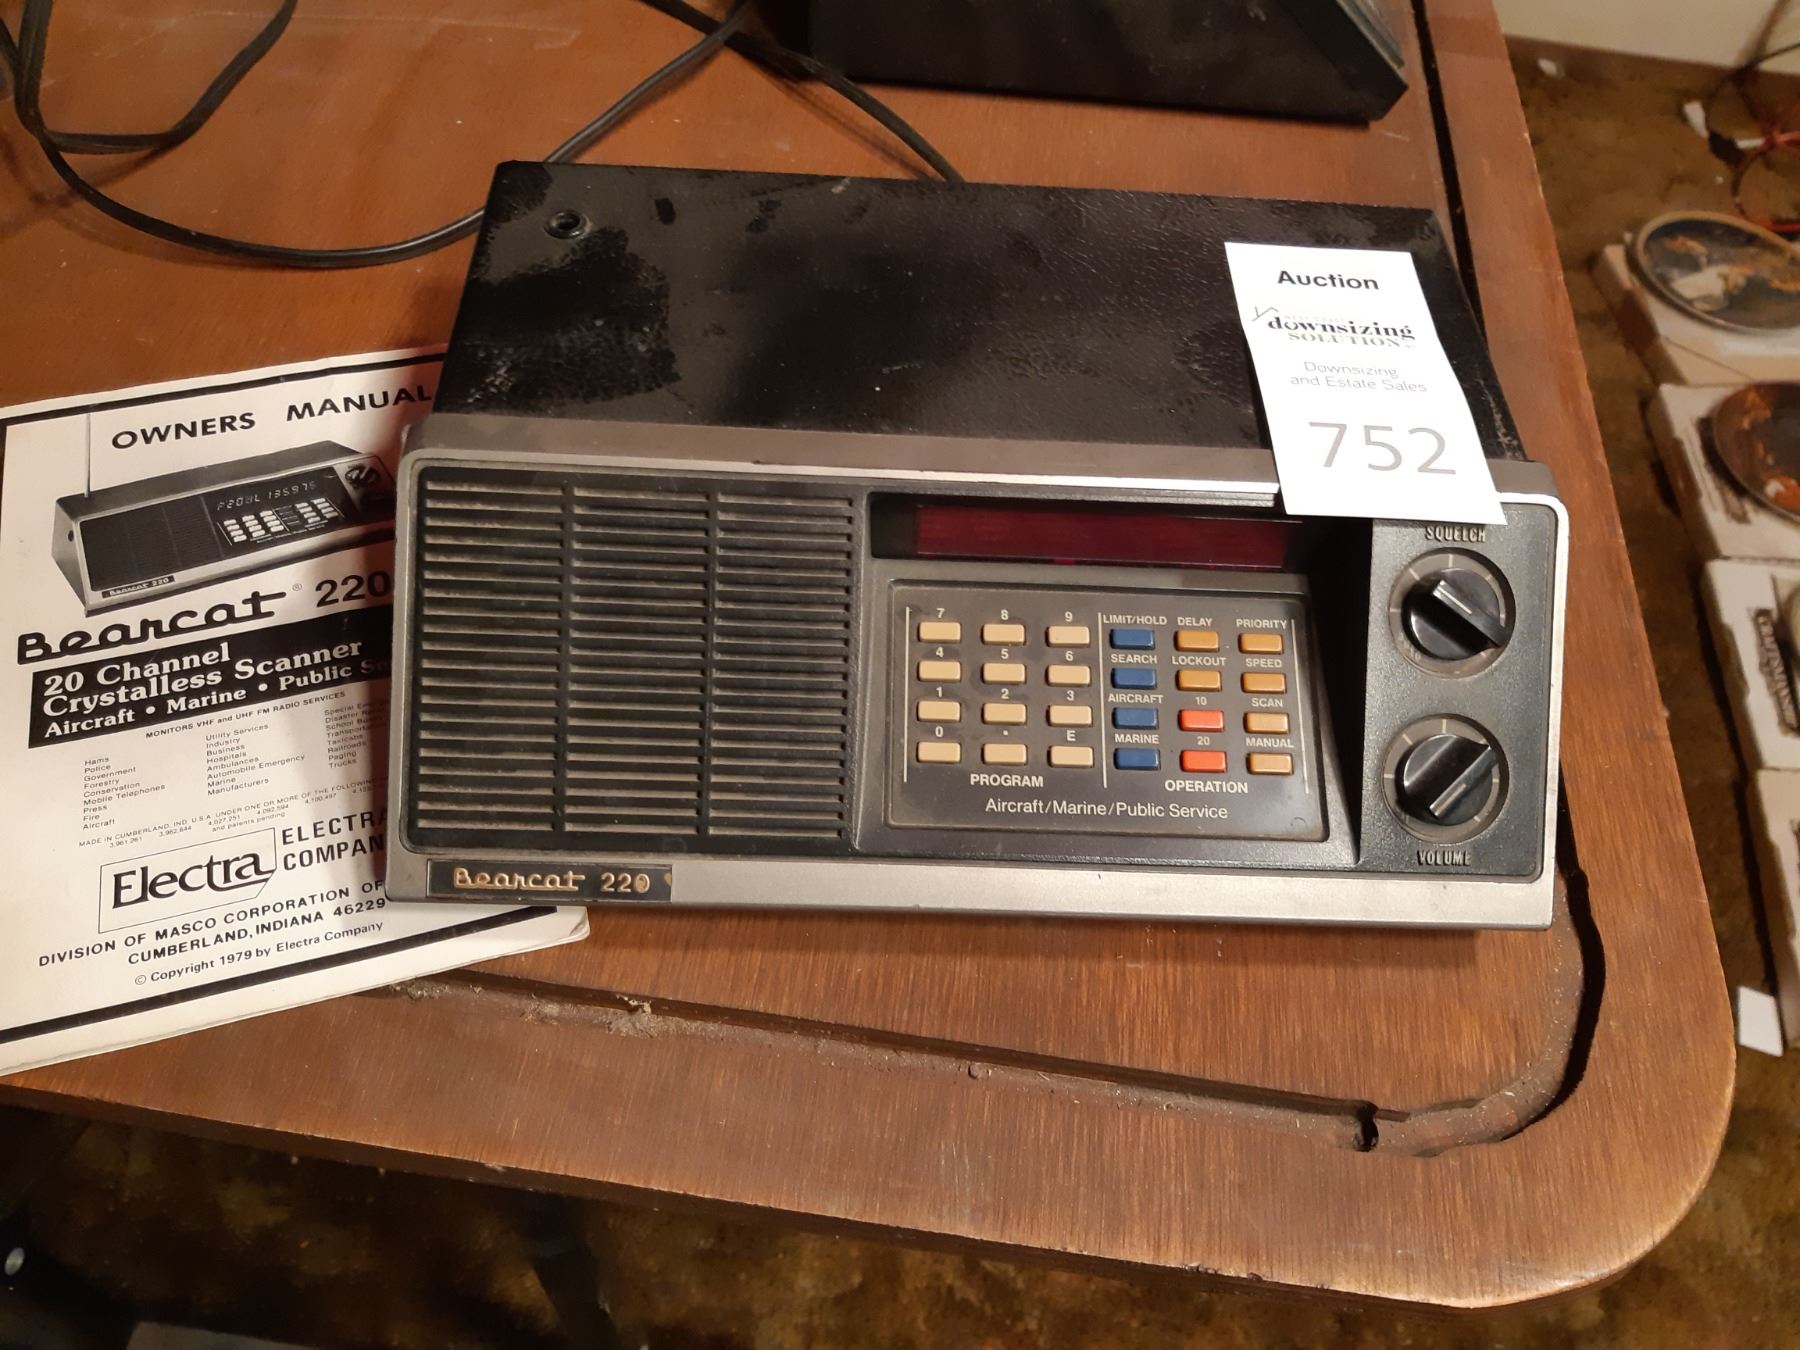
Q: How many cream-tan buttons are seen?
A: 12